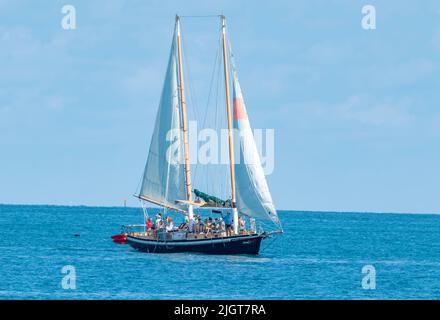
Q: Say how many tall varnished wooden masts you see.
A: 2